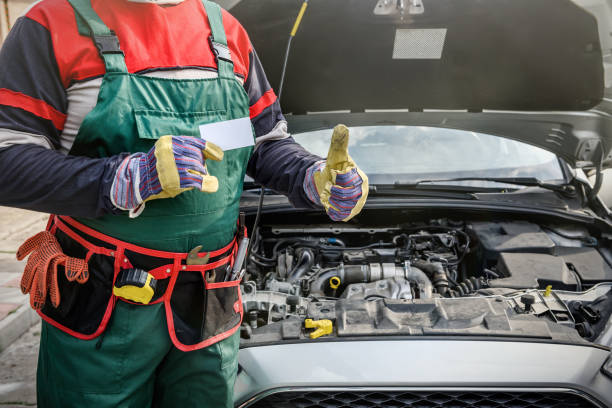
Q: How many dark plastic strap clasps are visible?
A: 2